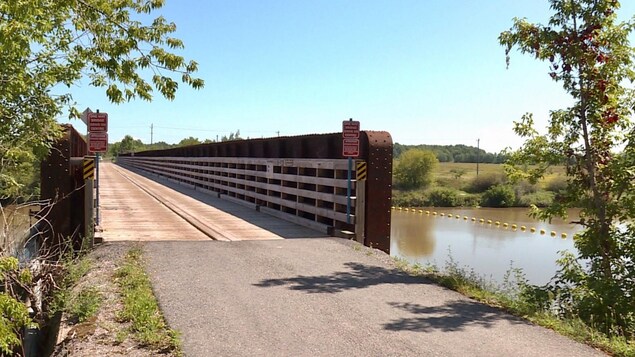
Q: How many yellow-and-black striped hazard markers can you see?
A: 2